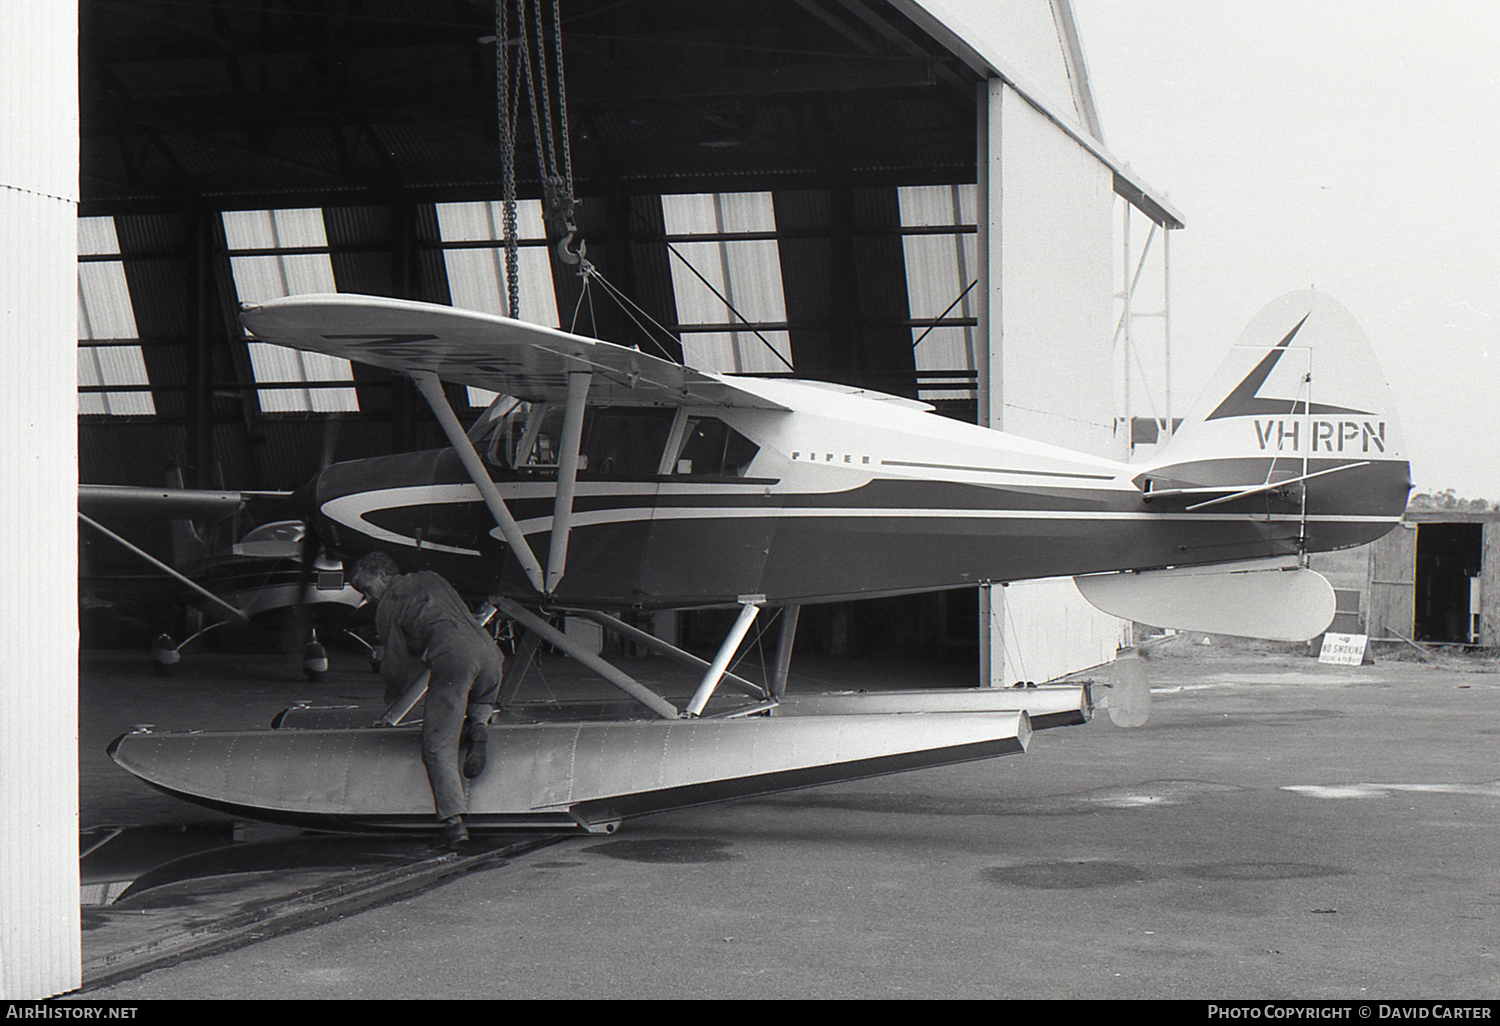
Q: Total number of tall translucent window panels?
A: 5